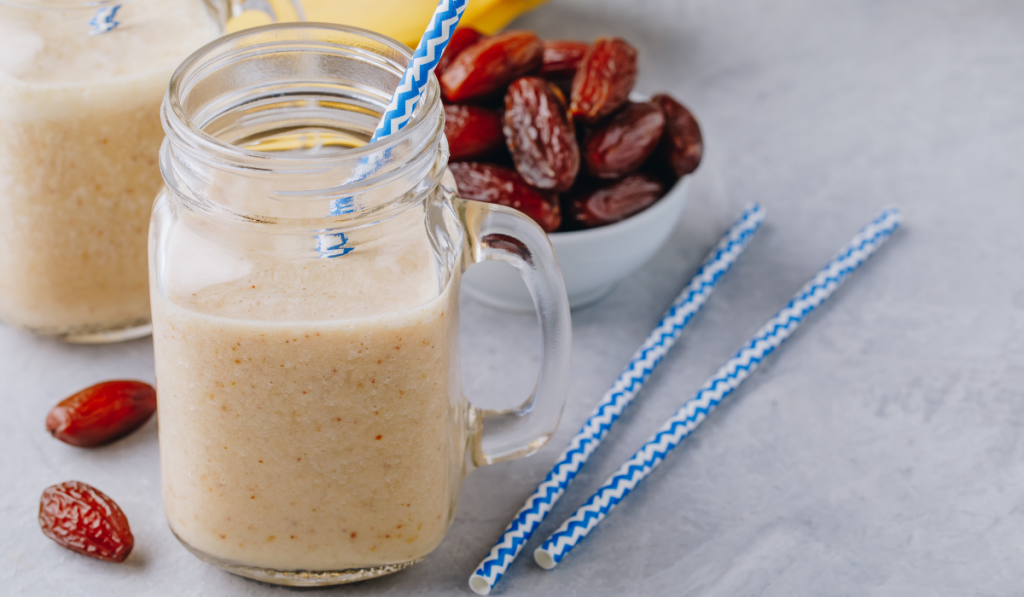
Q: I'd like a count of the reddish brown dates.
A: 12